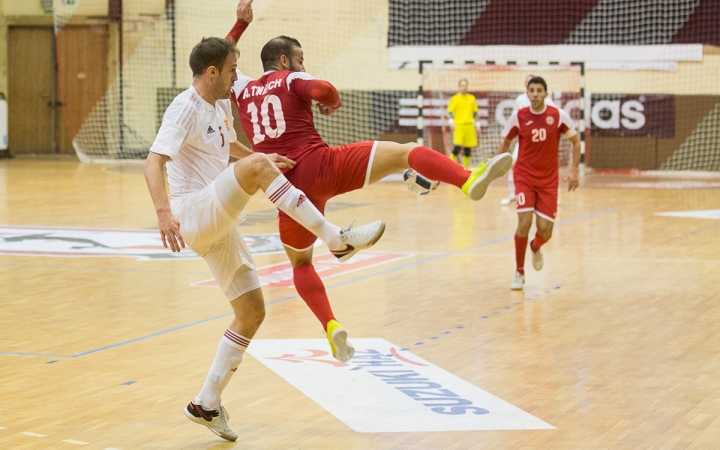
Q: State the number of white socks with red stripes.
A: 2